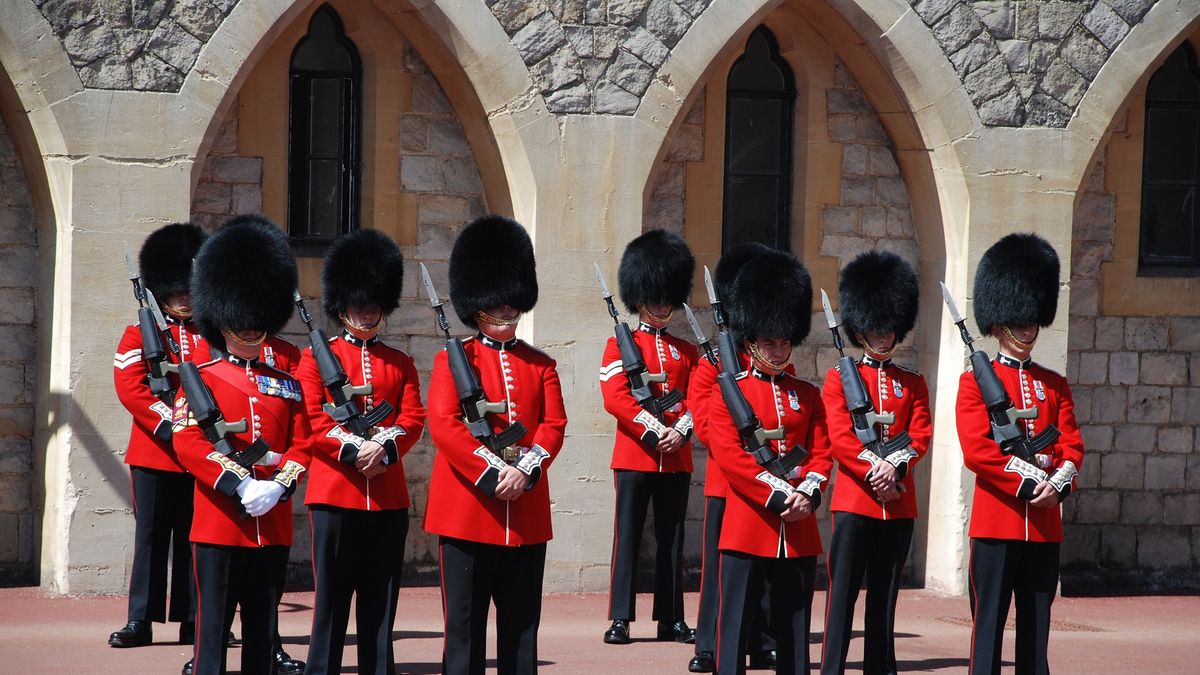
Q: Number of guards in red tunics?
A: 10